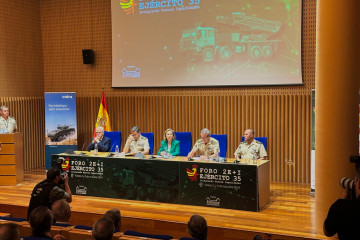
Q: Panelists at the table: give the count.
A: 5